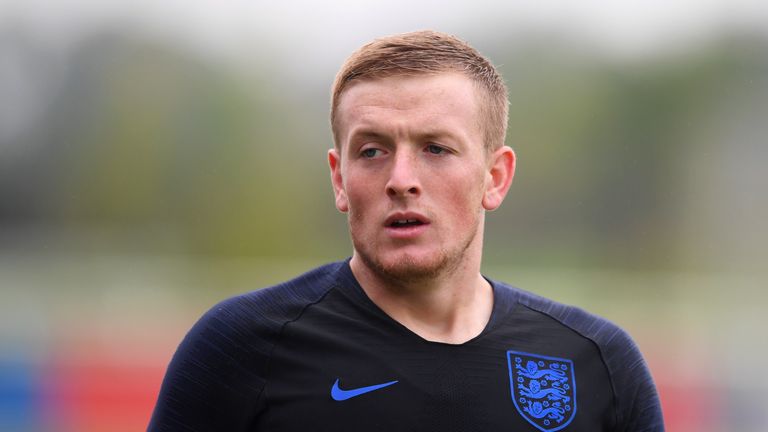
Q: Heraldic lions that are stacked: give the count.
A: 3